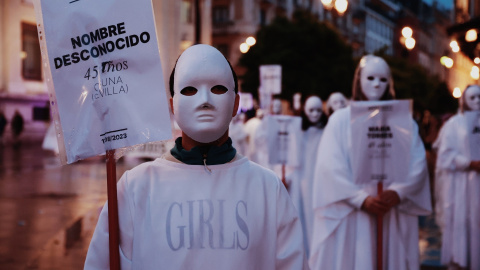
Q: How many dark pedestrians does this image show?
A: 2